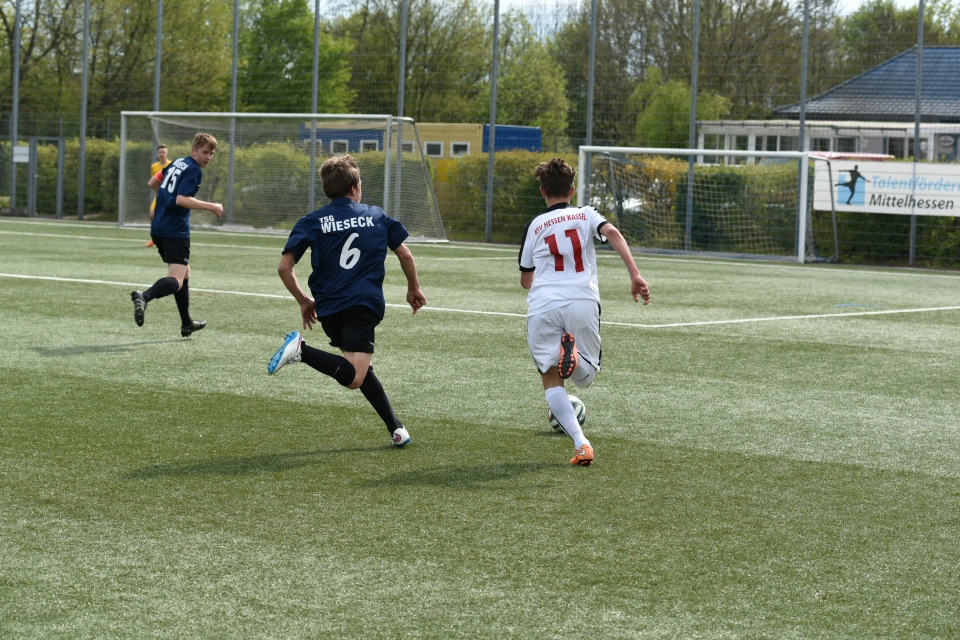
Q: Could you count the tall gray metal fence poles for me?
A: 11